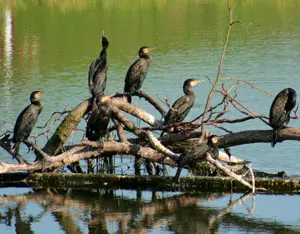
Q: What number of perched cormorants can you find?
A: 7